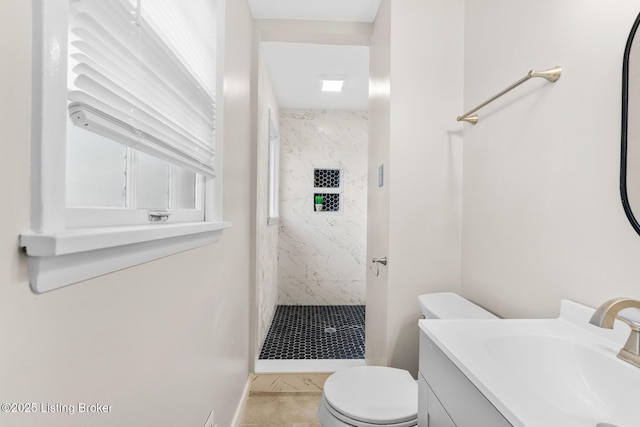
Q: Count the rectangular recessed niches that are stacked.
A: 2